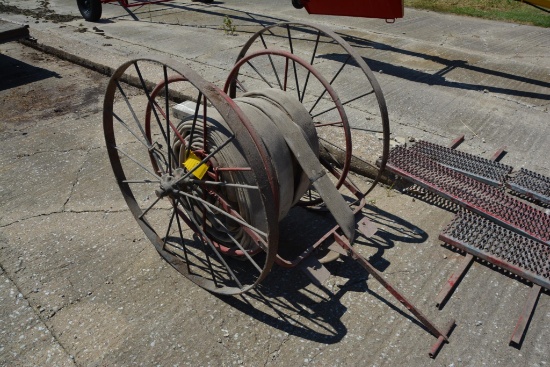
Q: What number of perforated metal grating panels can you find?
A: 4